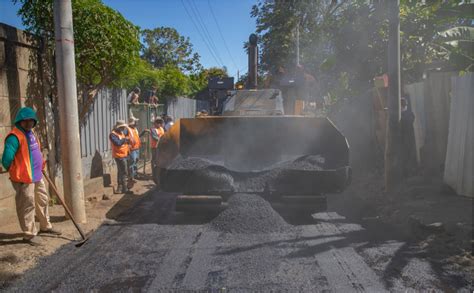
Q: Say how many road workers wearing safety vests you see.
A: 4